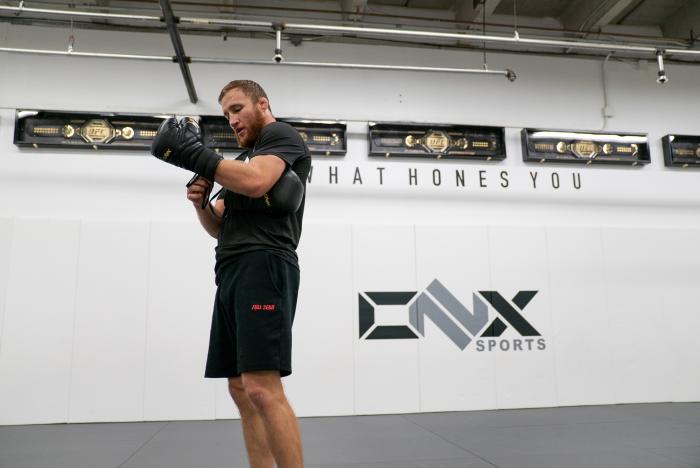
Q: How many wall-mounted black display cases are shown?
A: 5